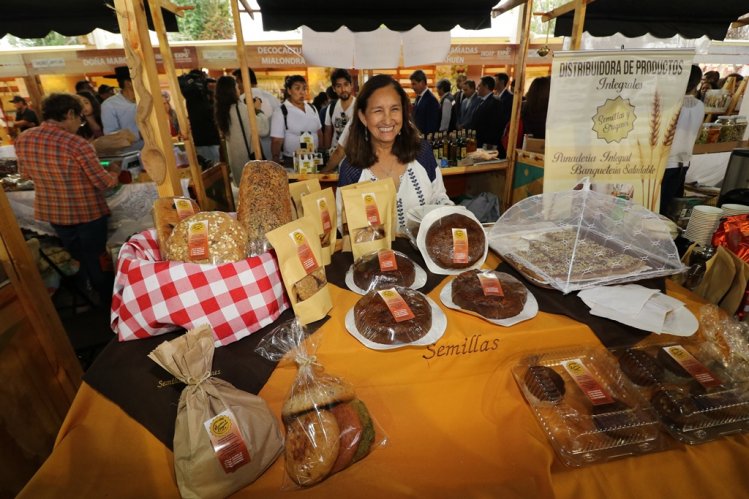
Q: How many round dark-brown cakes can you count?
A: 4